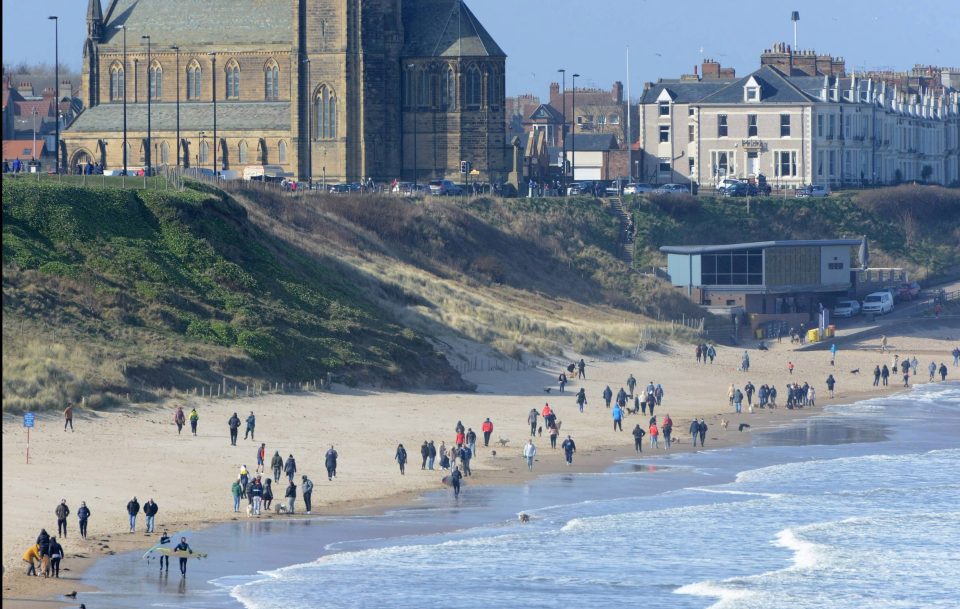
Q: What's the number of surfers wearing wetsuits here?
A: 3